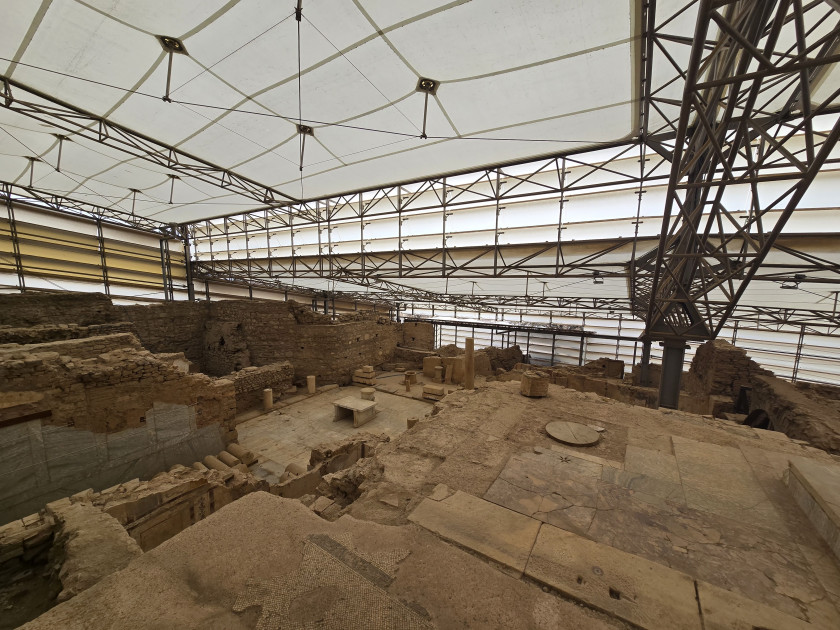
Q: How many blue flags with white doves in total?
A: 0